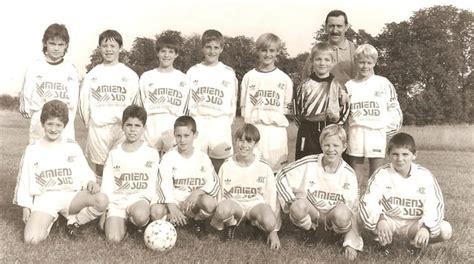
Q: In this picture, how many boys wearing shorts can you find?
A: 13